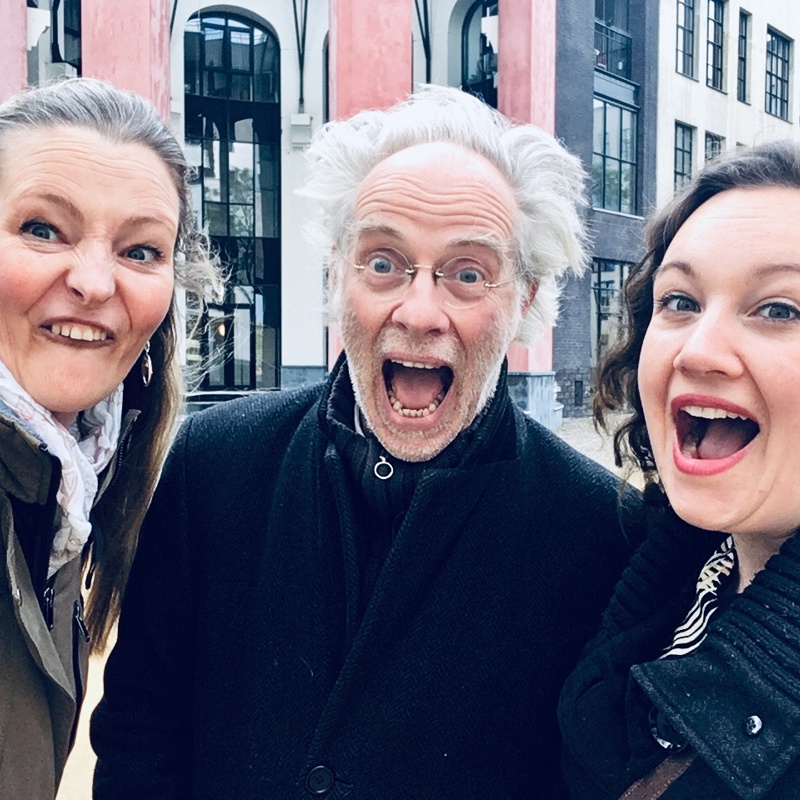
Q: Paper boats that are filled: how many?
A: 0